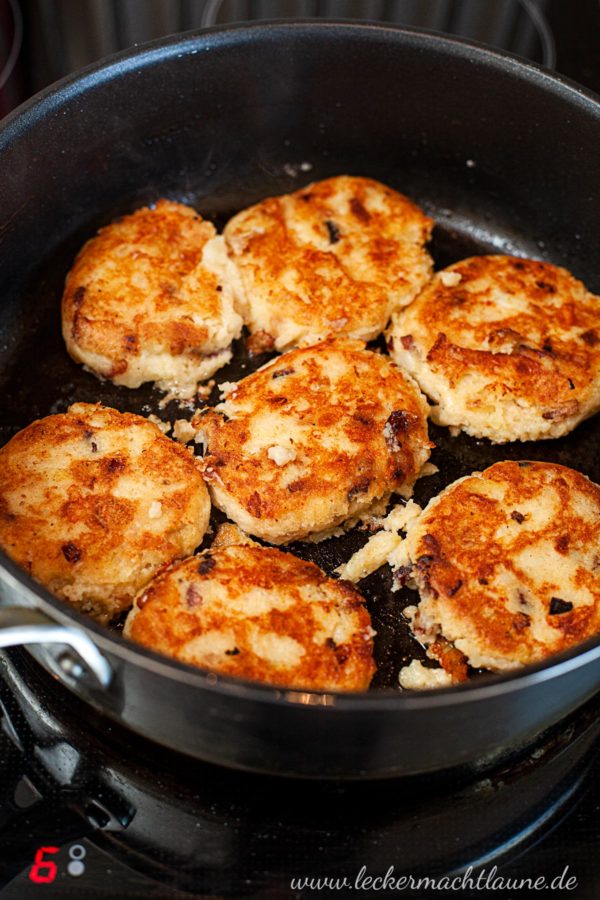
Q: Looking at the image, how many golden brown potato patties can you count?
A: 7